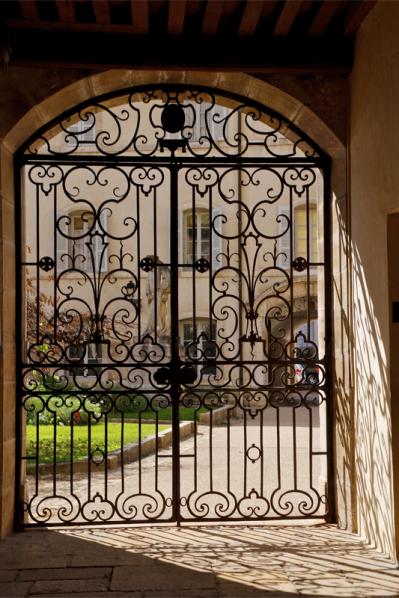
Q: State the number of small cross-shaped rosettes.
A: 4